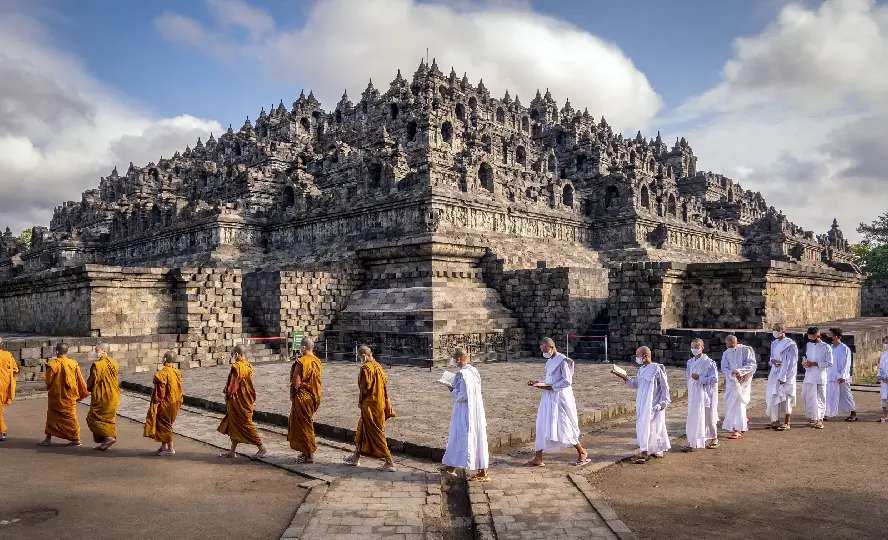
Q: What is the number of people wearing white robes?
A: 9